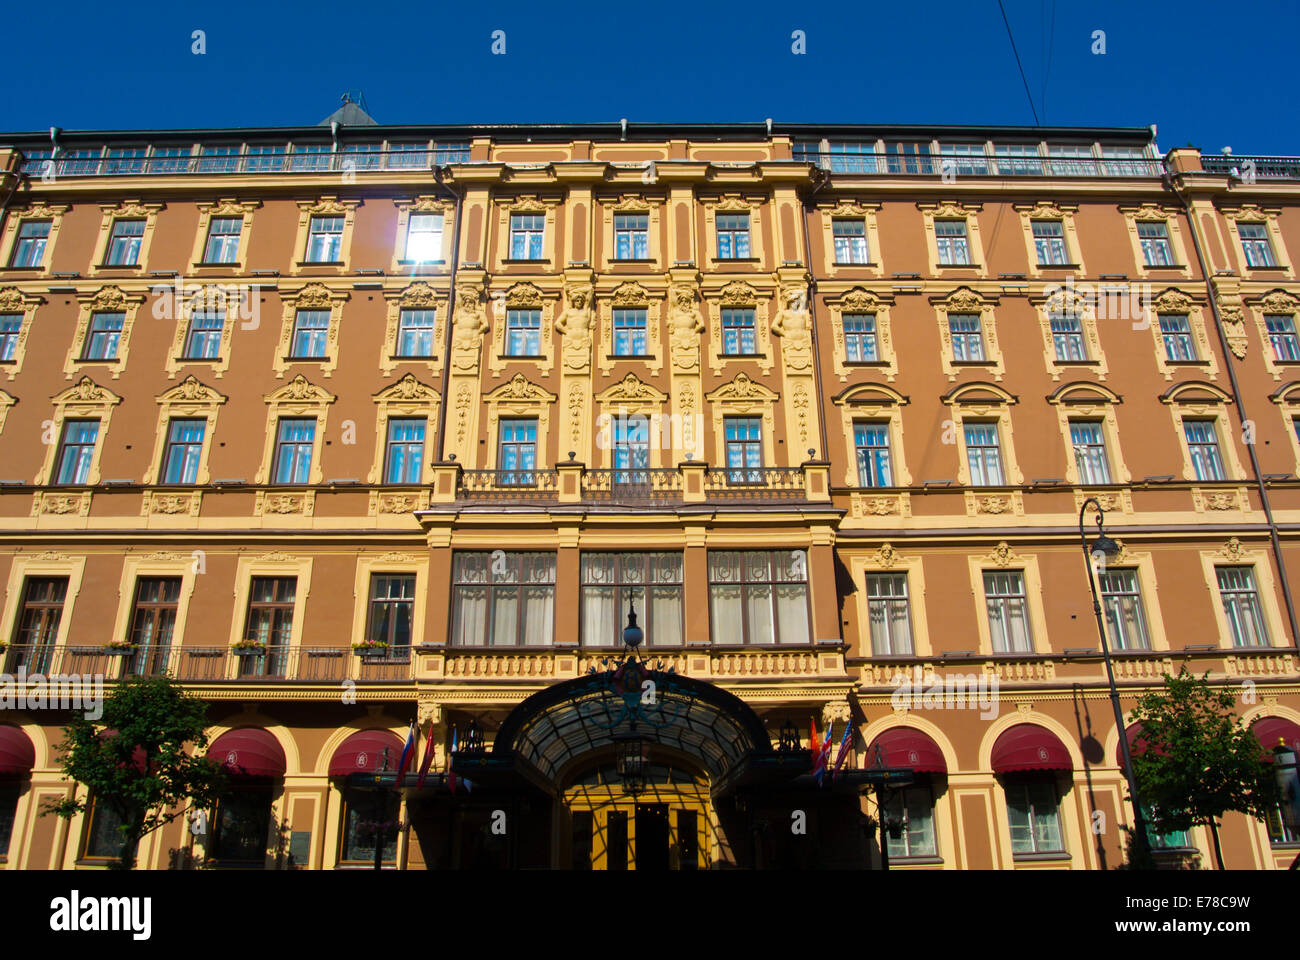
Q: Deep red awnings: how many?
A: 8